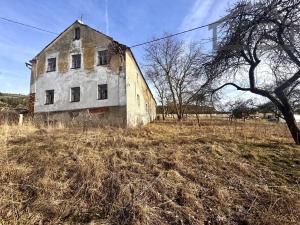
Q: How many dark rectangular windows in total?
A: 7